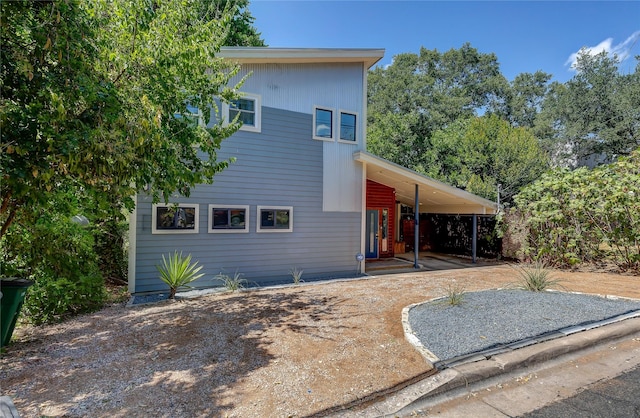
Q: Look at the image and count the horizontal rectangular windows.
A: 3